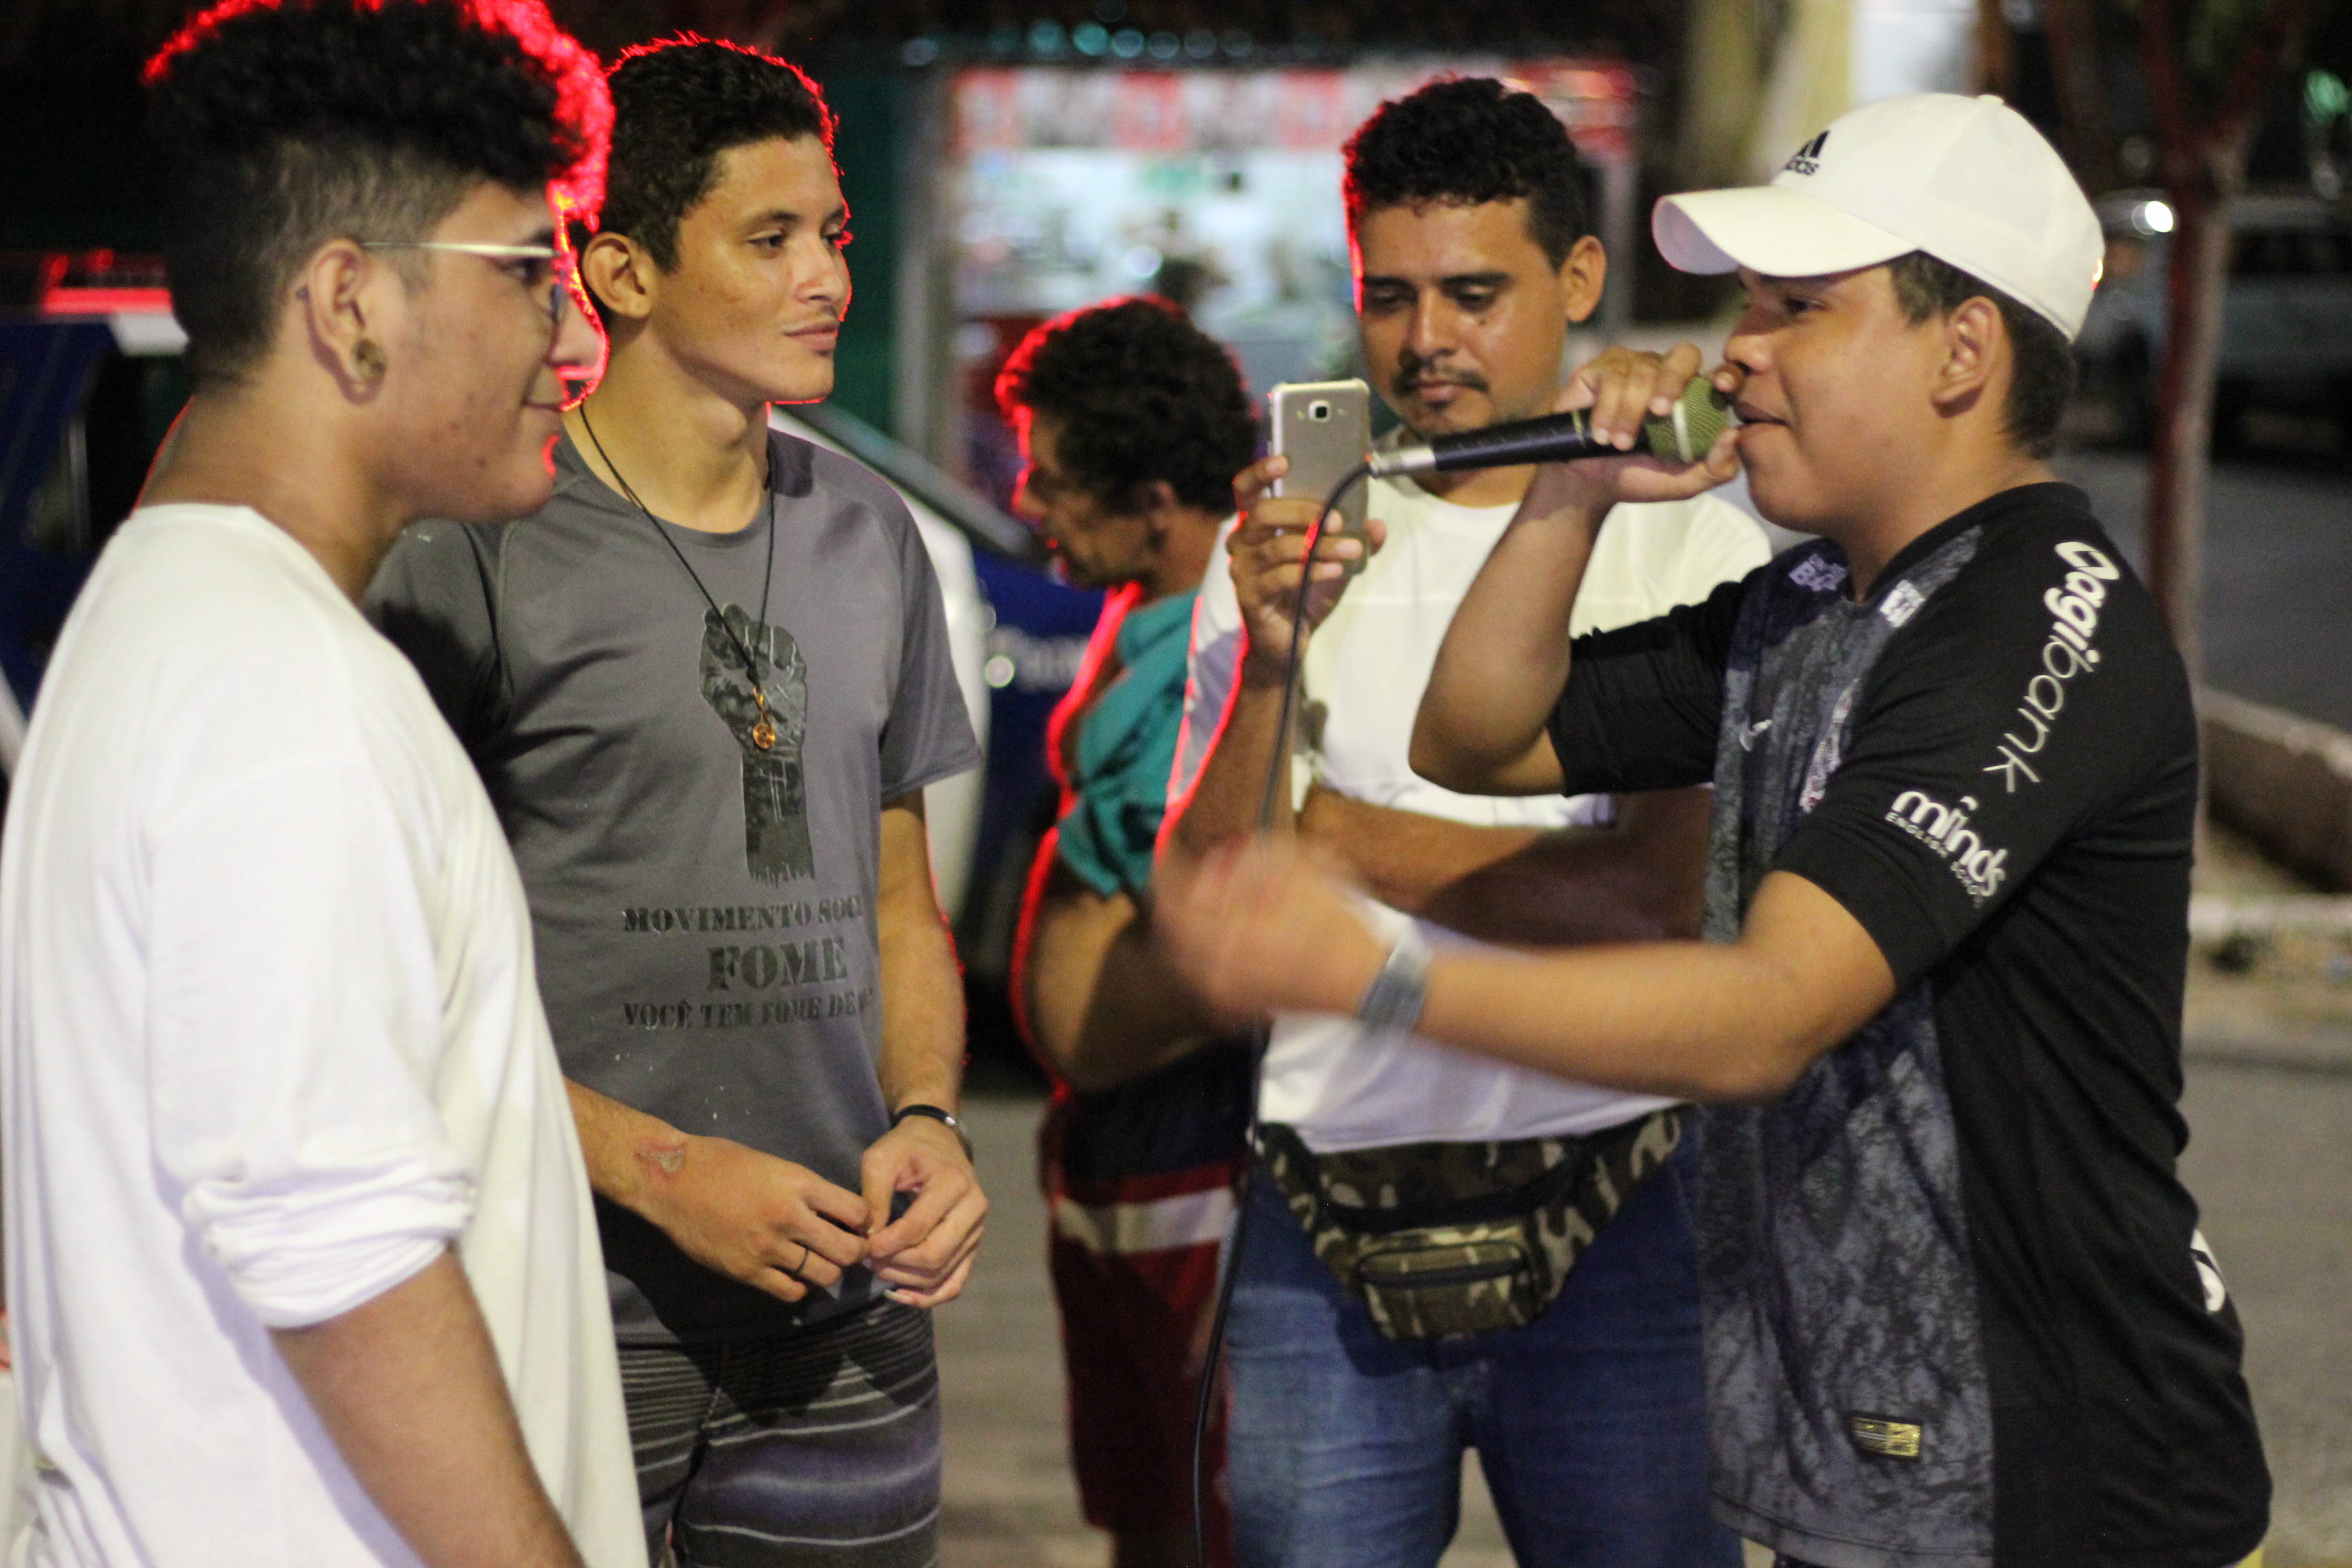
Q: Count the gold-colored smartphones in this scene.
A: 1